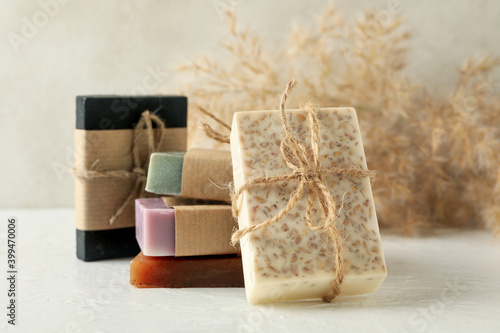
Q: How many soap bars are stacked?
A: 3